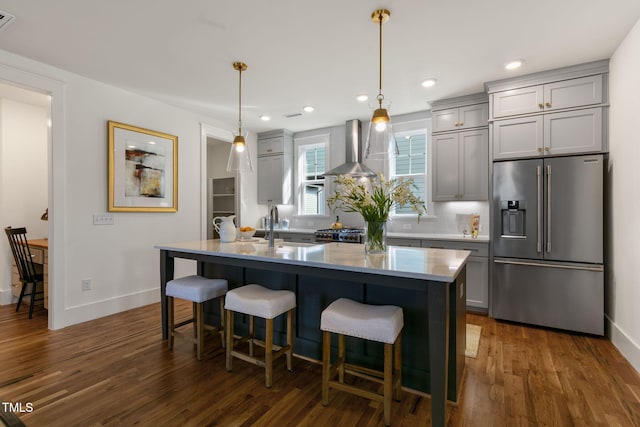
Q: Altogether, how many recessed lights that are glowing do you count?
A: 5